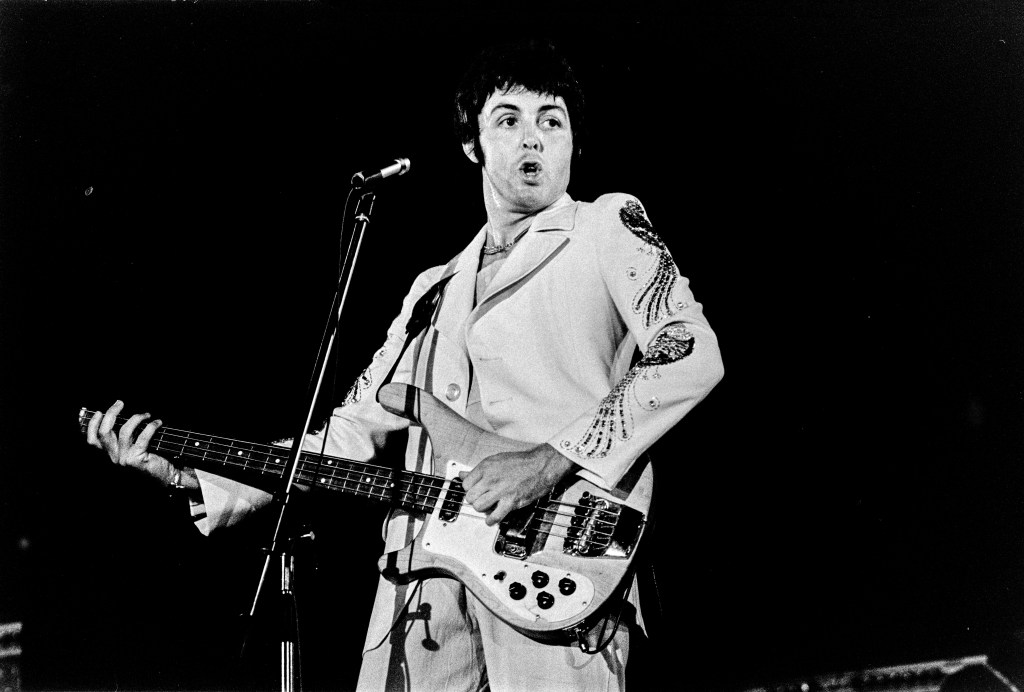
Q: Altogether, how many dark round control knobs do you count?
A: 4